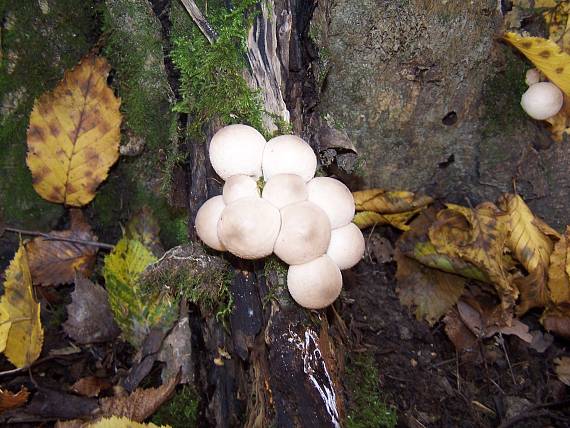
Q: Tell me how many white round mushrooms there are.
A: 12